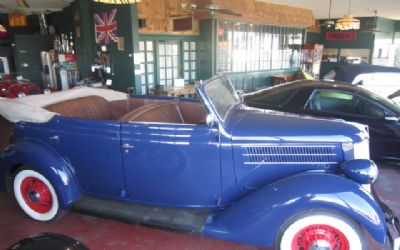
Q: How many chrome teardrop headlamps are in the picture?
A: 1